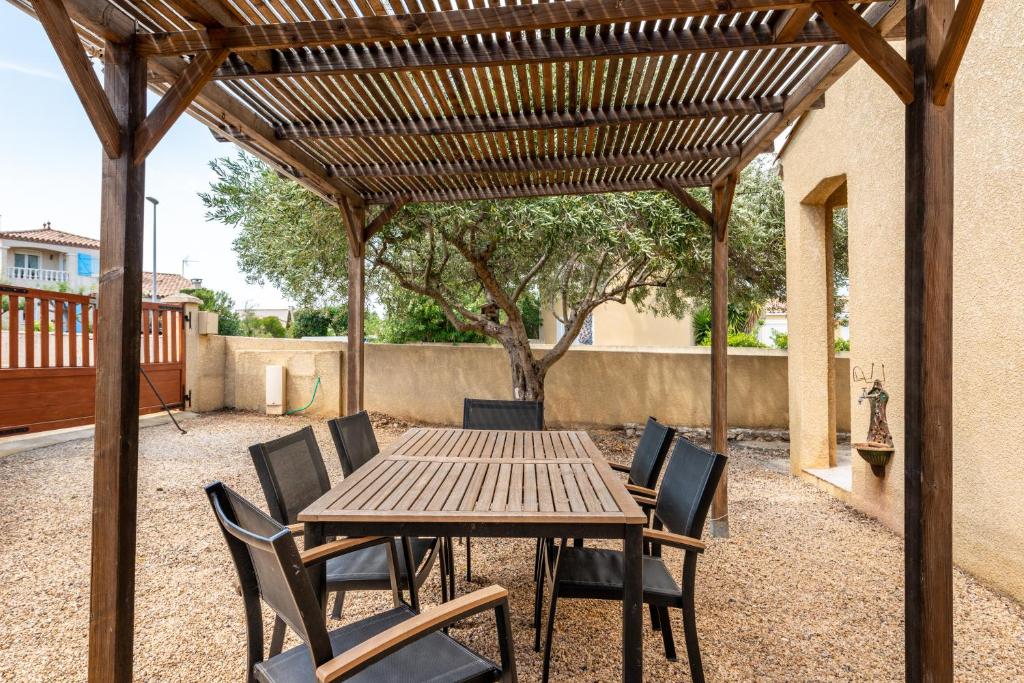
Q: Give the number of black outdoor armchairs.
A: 6